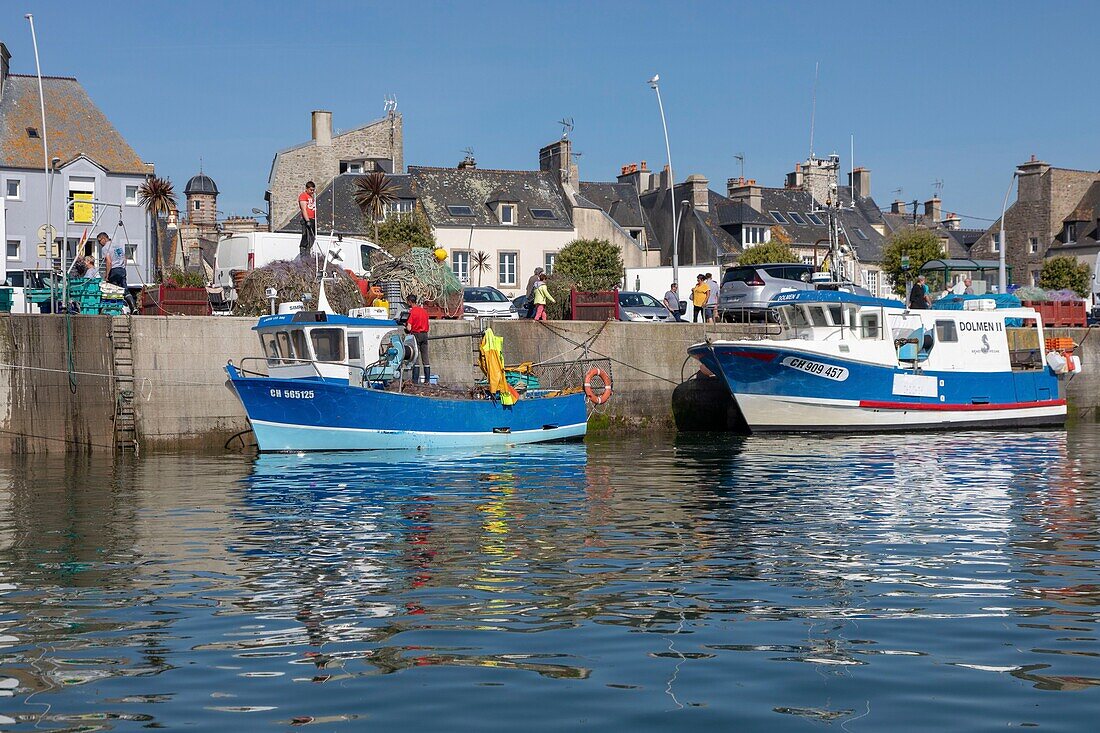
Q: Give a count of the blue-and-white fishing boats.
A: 2